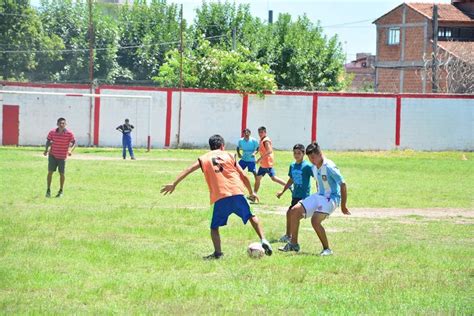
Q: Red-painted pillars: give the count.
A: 5